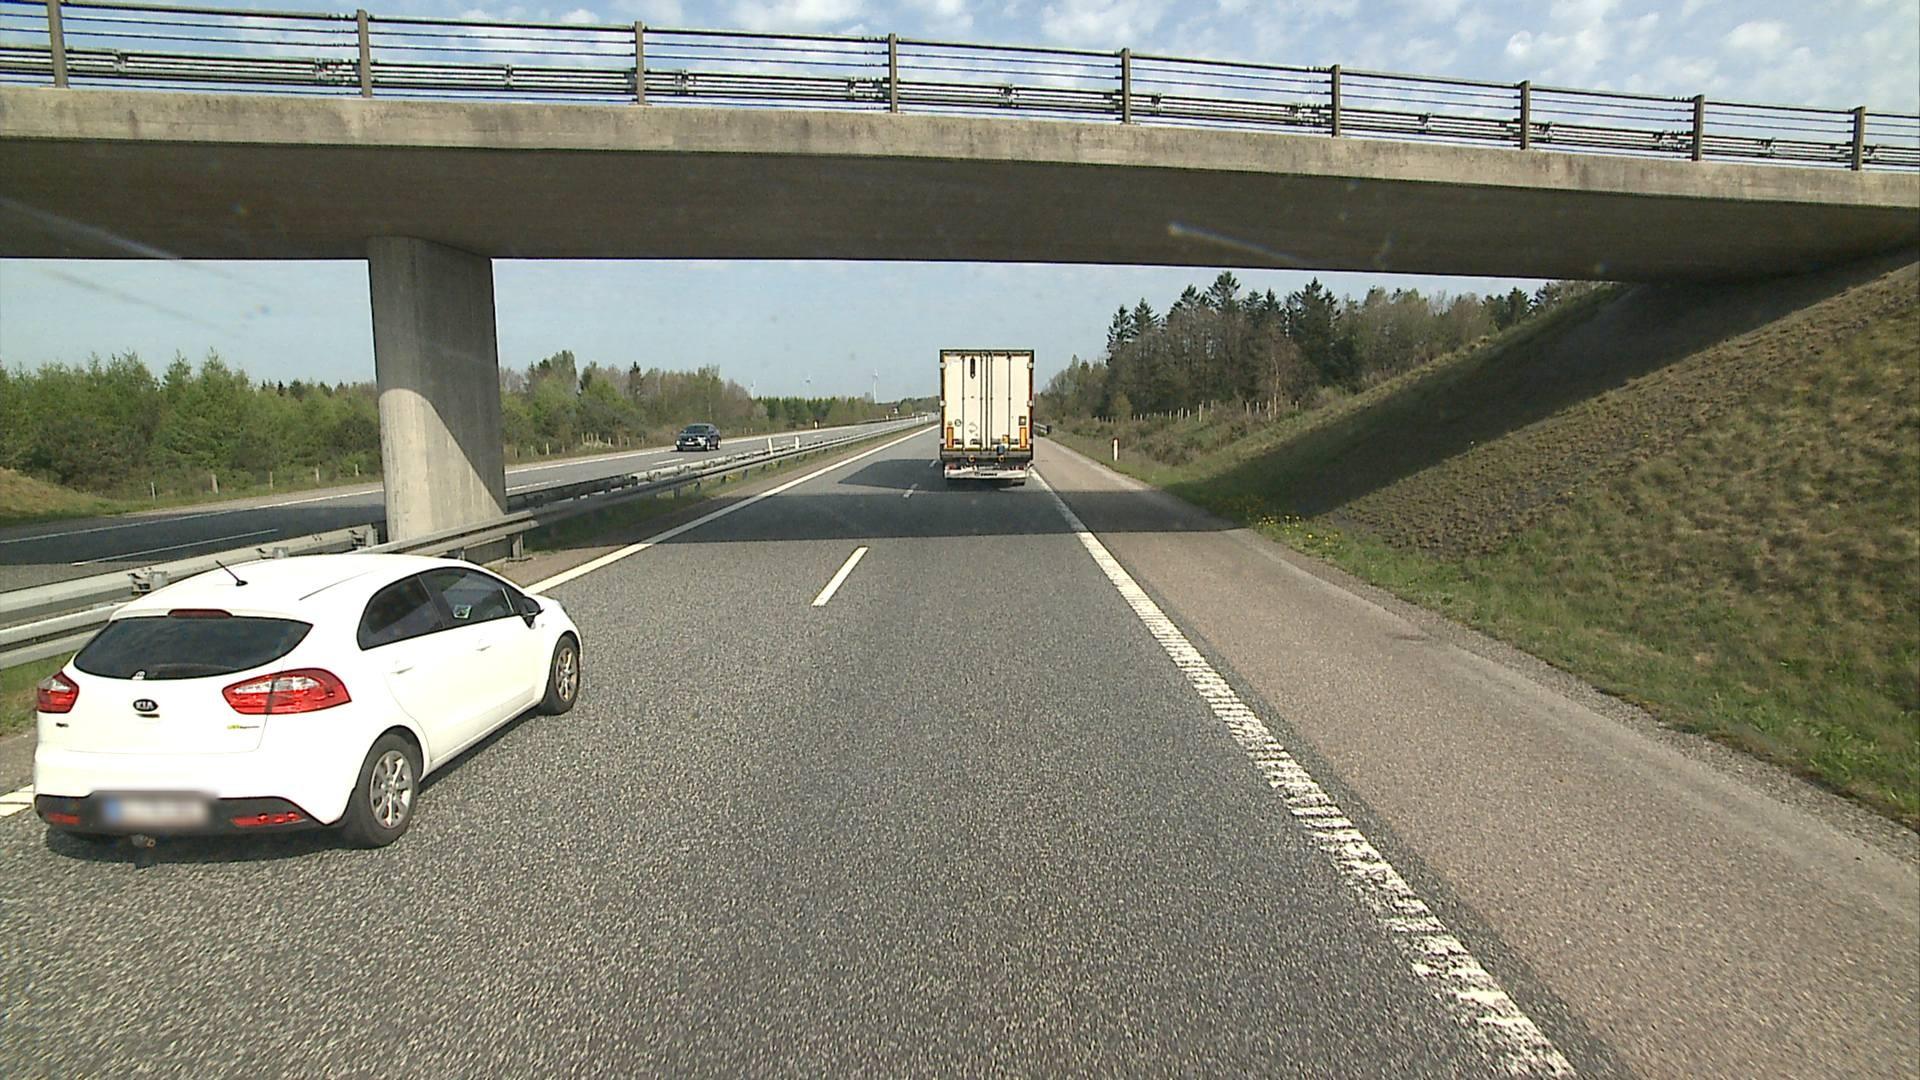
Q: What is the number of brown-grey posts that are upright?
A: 9